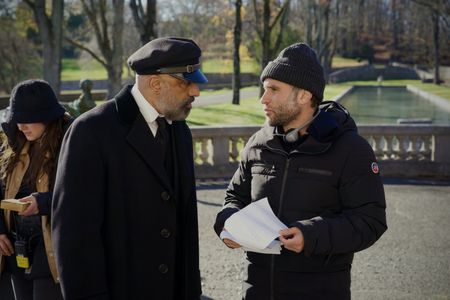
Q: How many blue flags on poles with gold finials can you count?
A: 0